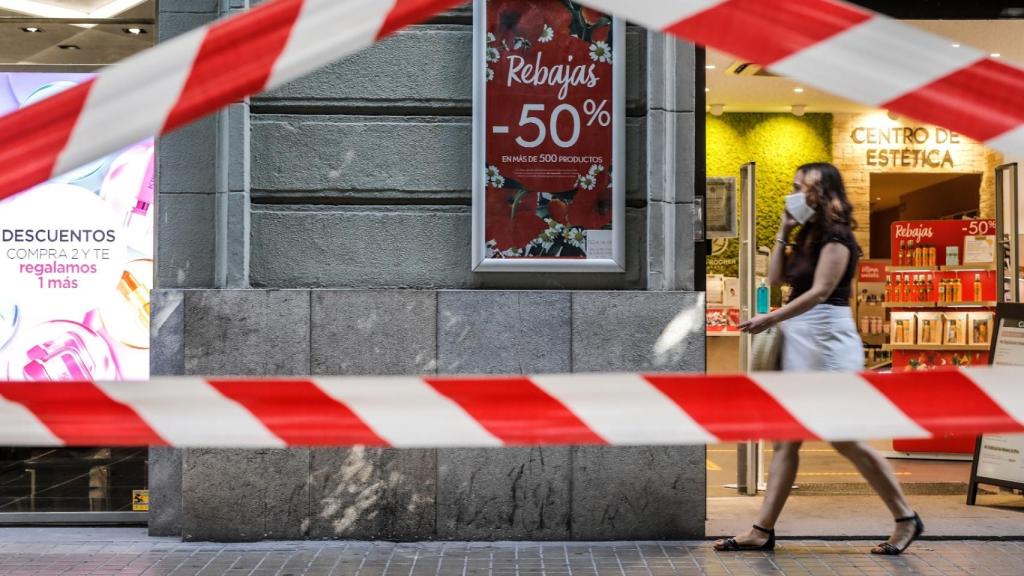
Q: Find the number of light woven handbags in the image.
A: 1